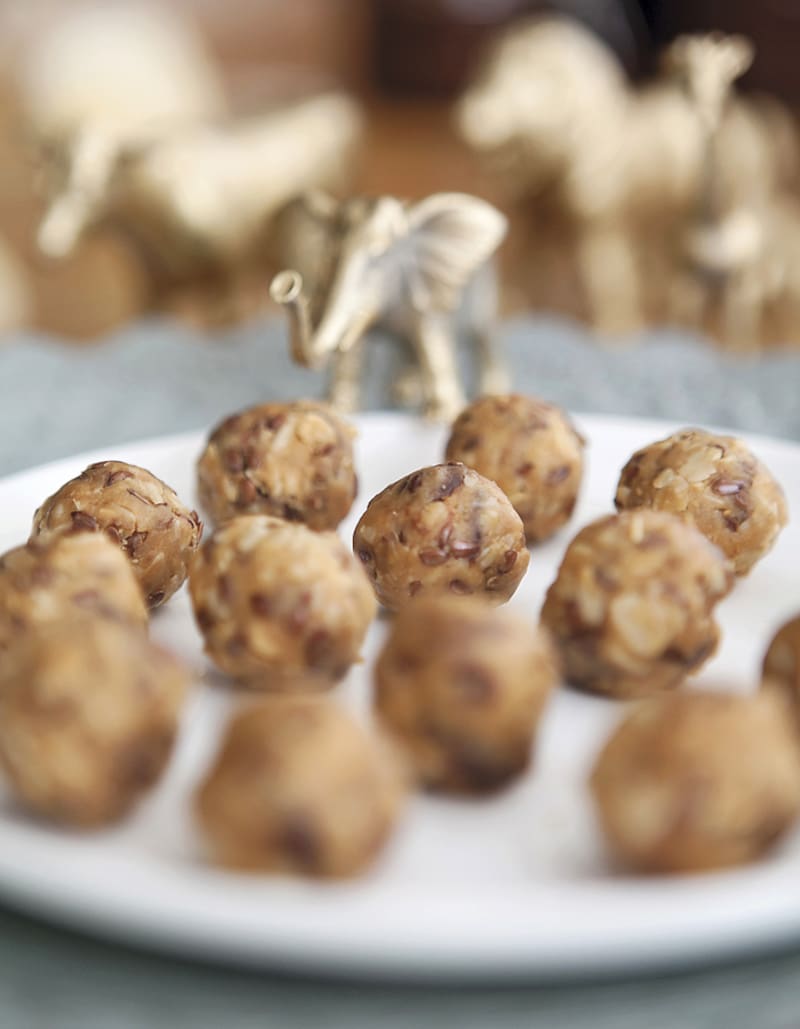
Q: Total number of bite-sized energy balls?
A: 13